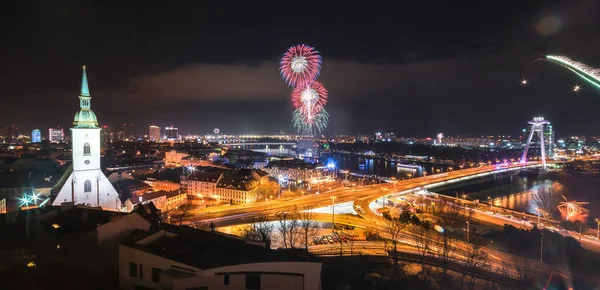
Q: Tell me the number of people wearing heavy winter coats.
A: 0